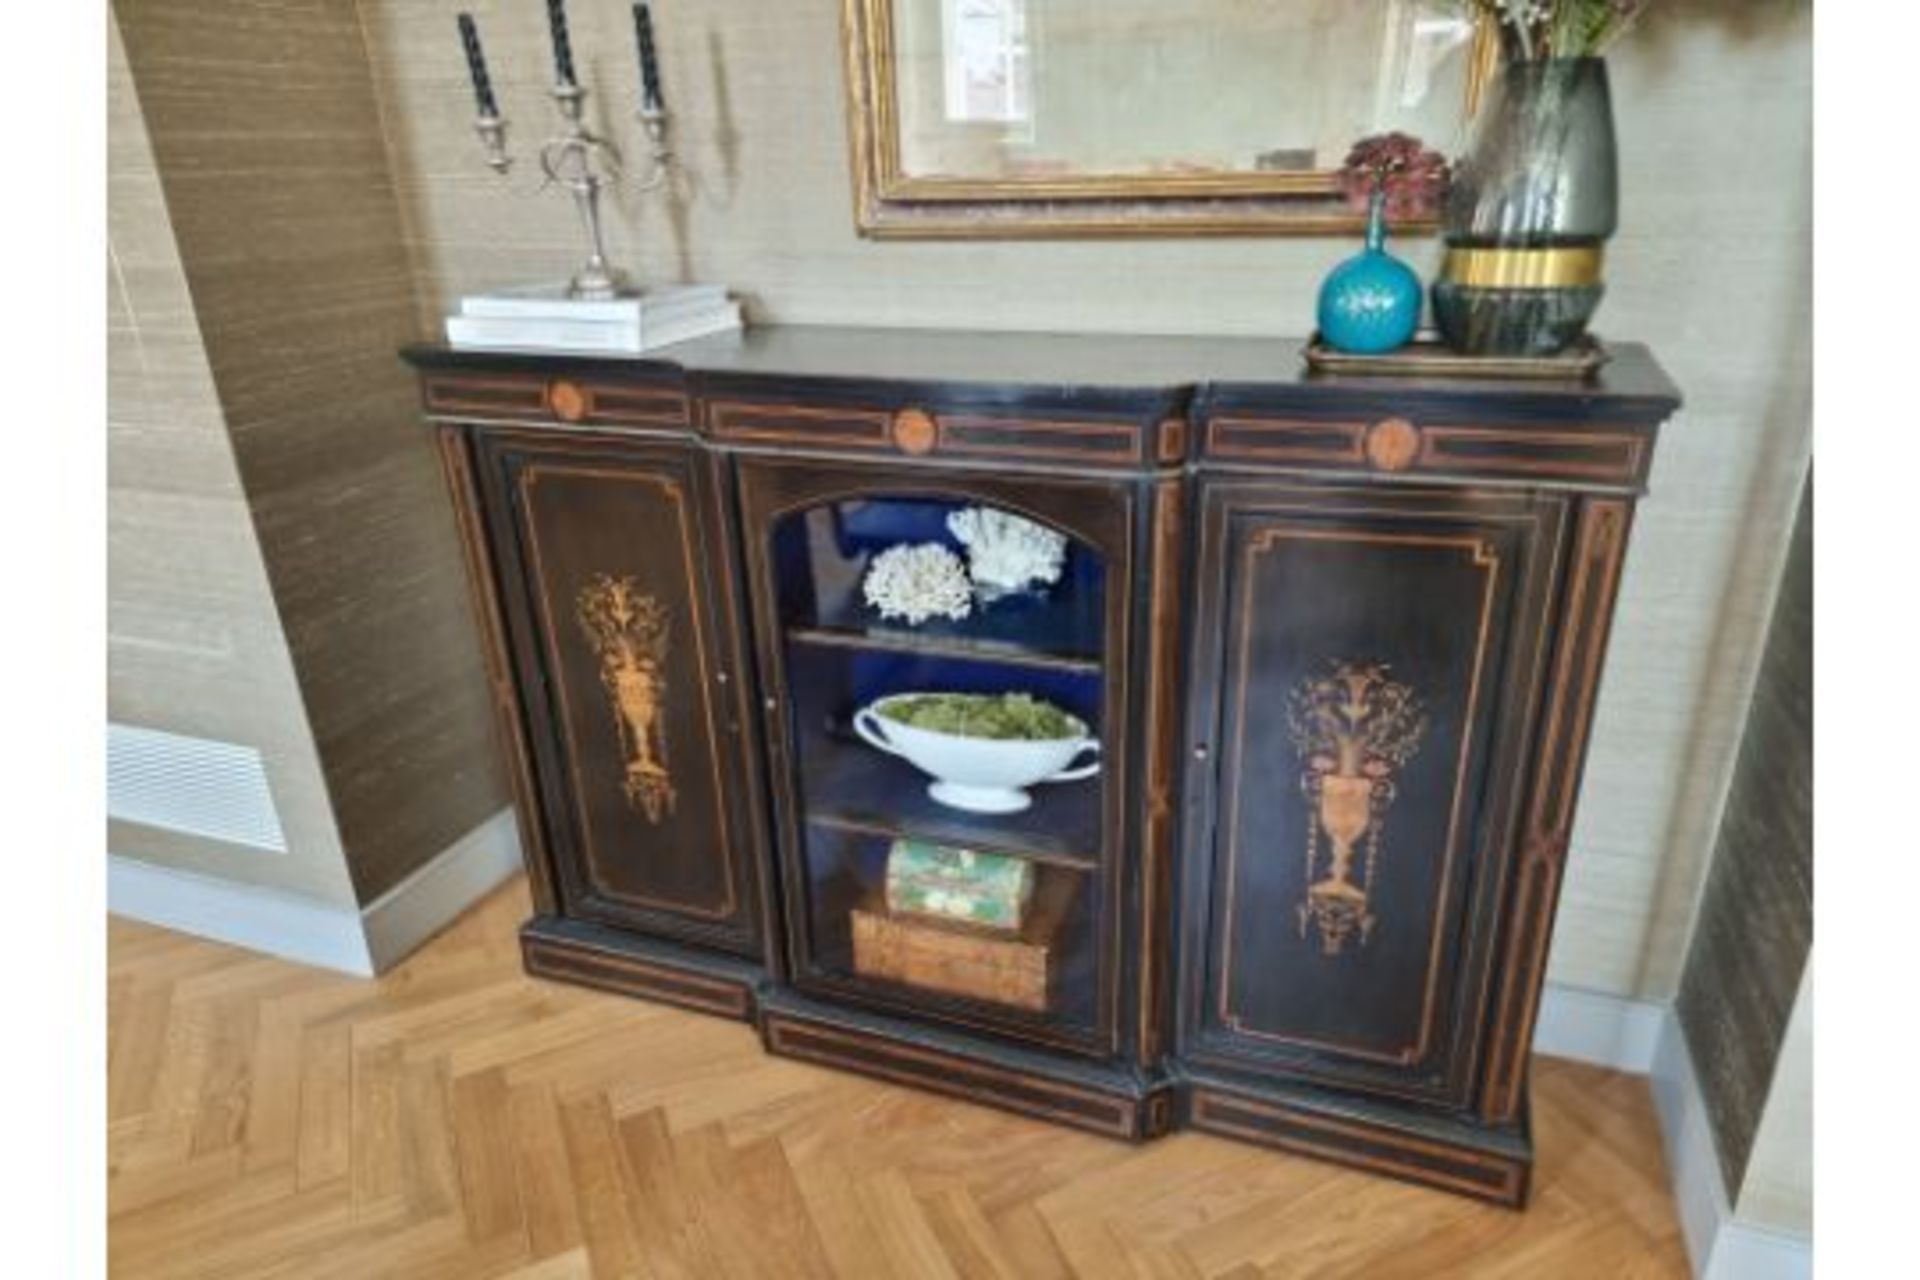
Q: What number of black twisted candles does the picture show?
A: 3